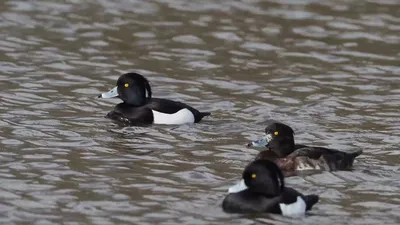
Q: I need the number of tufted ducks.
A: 3